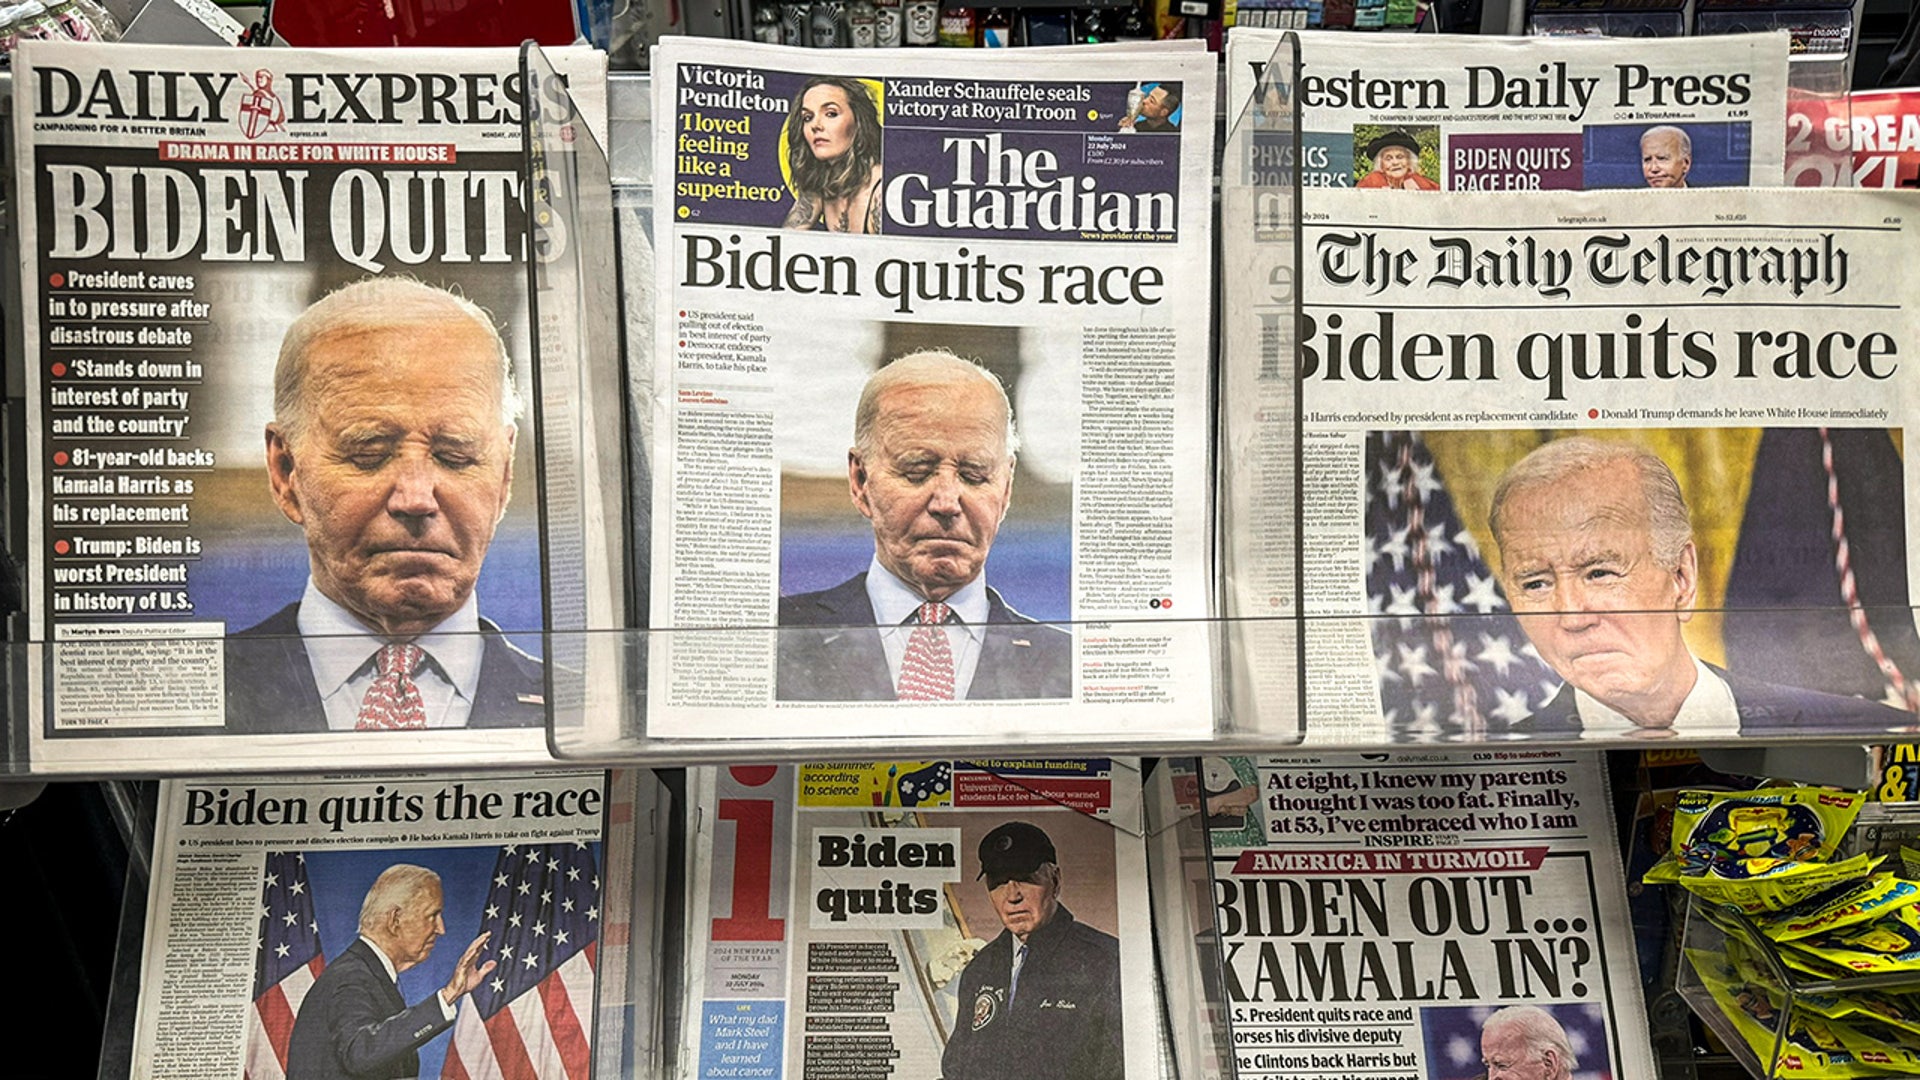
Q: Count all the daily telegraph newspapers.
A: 1